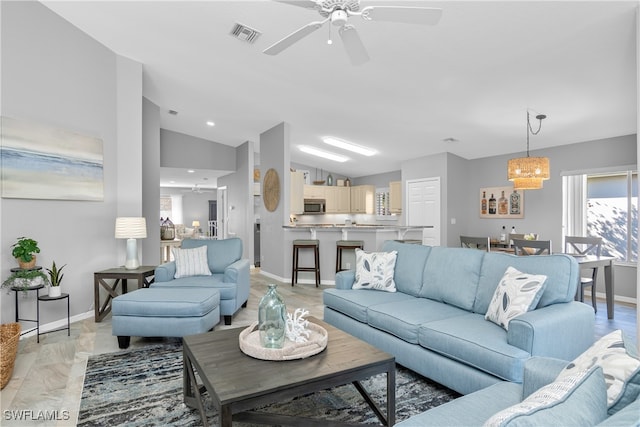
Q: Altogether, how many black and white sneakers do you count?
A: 0